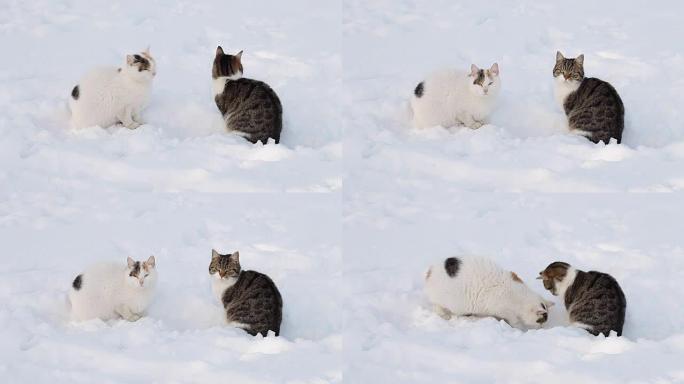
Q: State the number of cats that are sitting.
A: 7